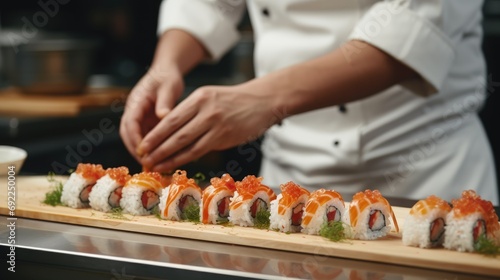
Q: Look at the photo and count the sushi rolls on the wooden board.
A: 11